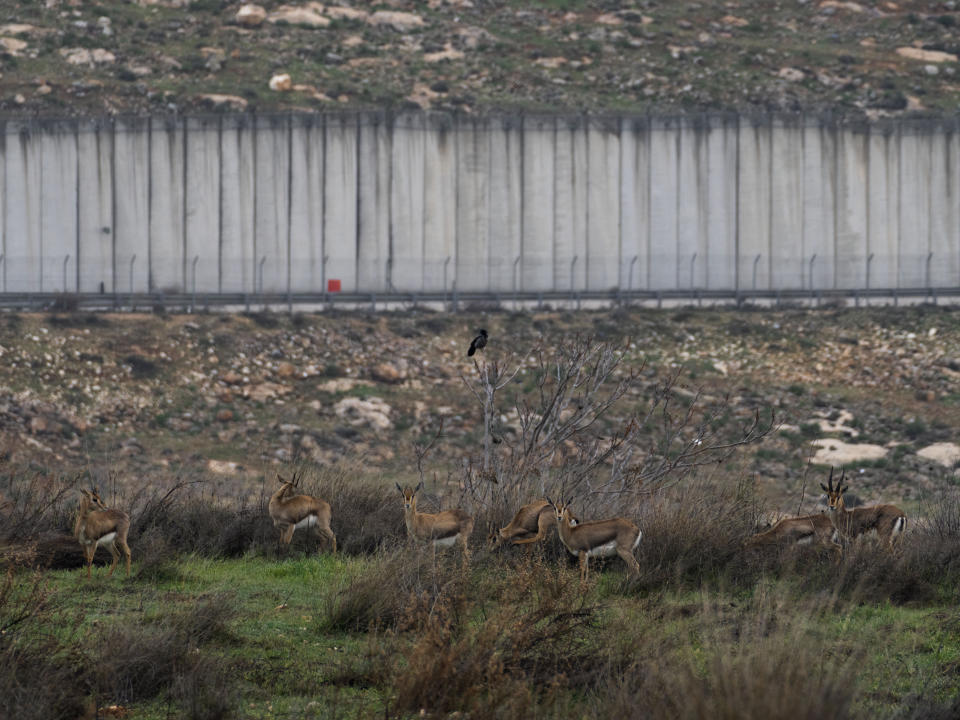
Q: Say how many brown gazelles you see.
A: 7